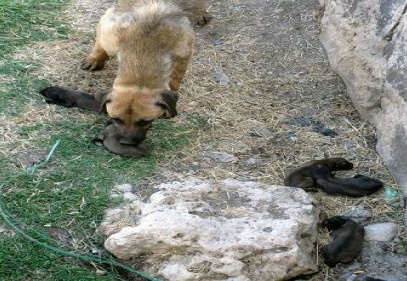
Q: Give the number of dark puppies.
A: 5